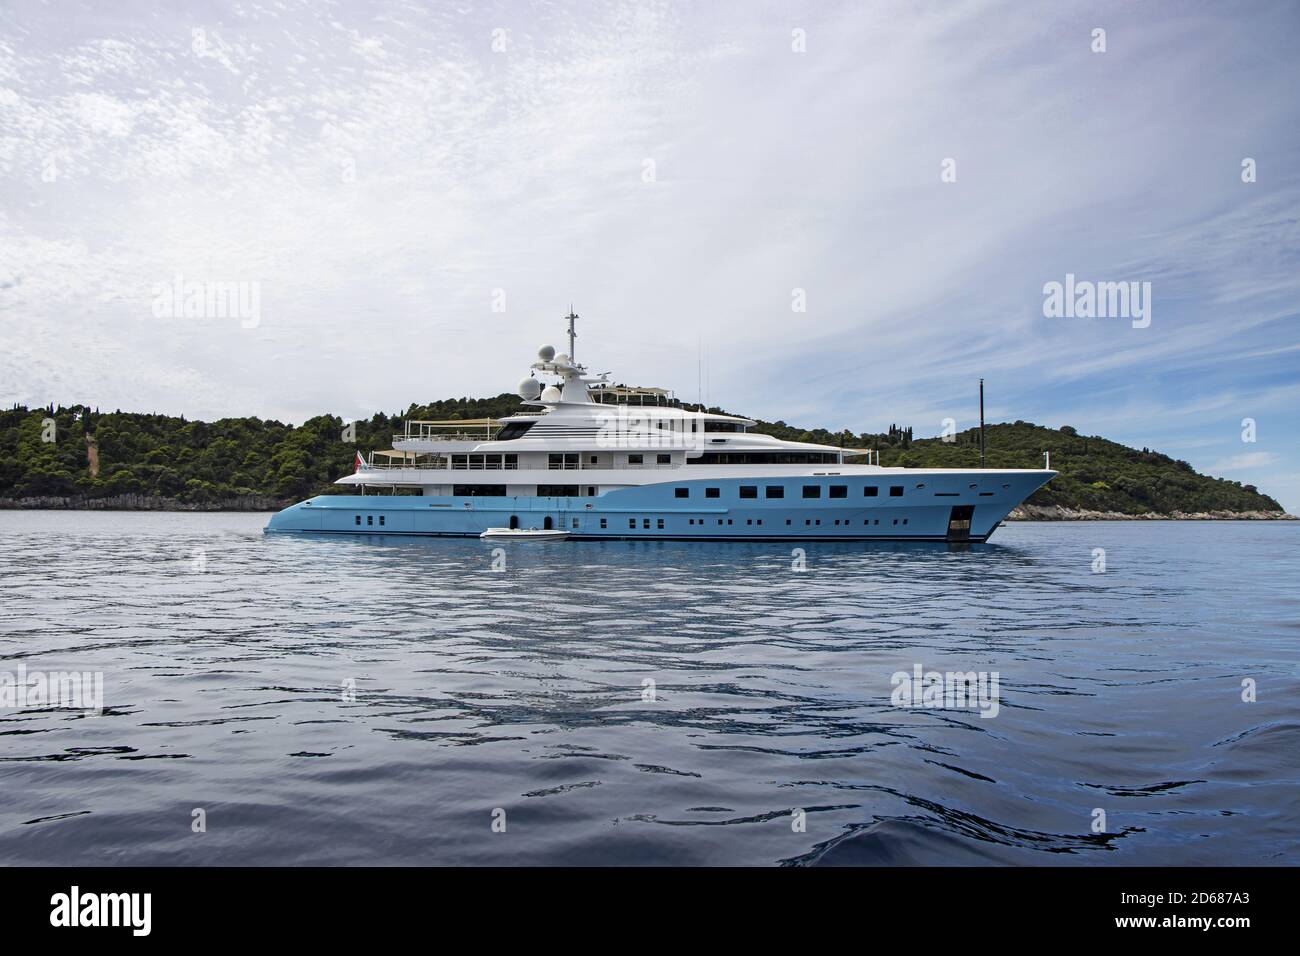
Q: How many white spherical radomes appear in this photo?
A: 4